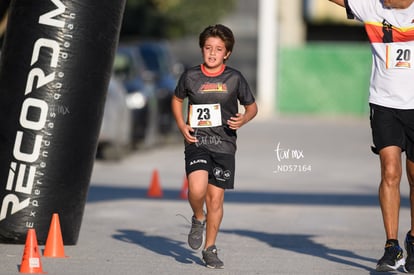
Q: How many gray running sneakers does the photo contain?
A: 2